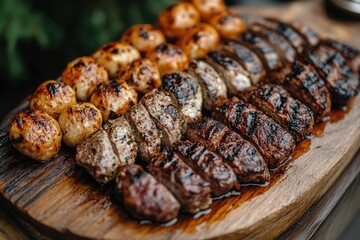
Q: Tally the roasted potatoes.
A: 13